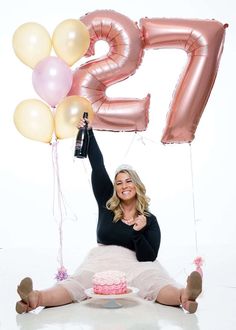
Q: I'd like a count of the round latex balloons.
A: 5